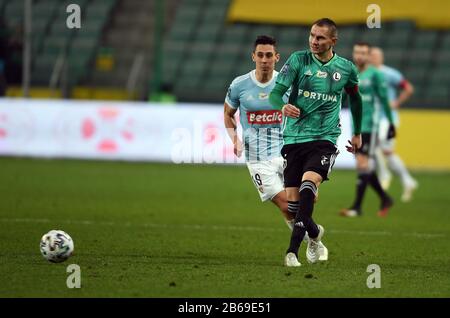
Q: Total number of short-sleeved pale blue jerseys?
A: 2